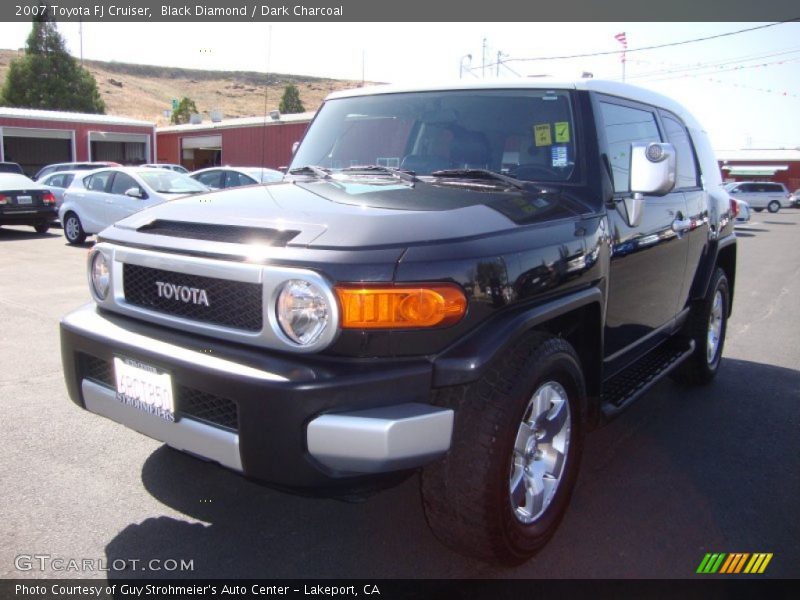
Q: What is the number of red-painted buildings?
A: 3